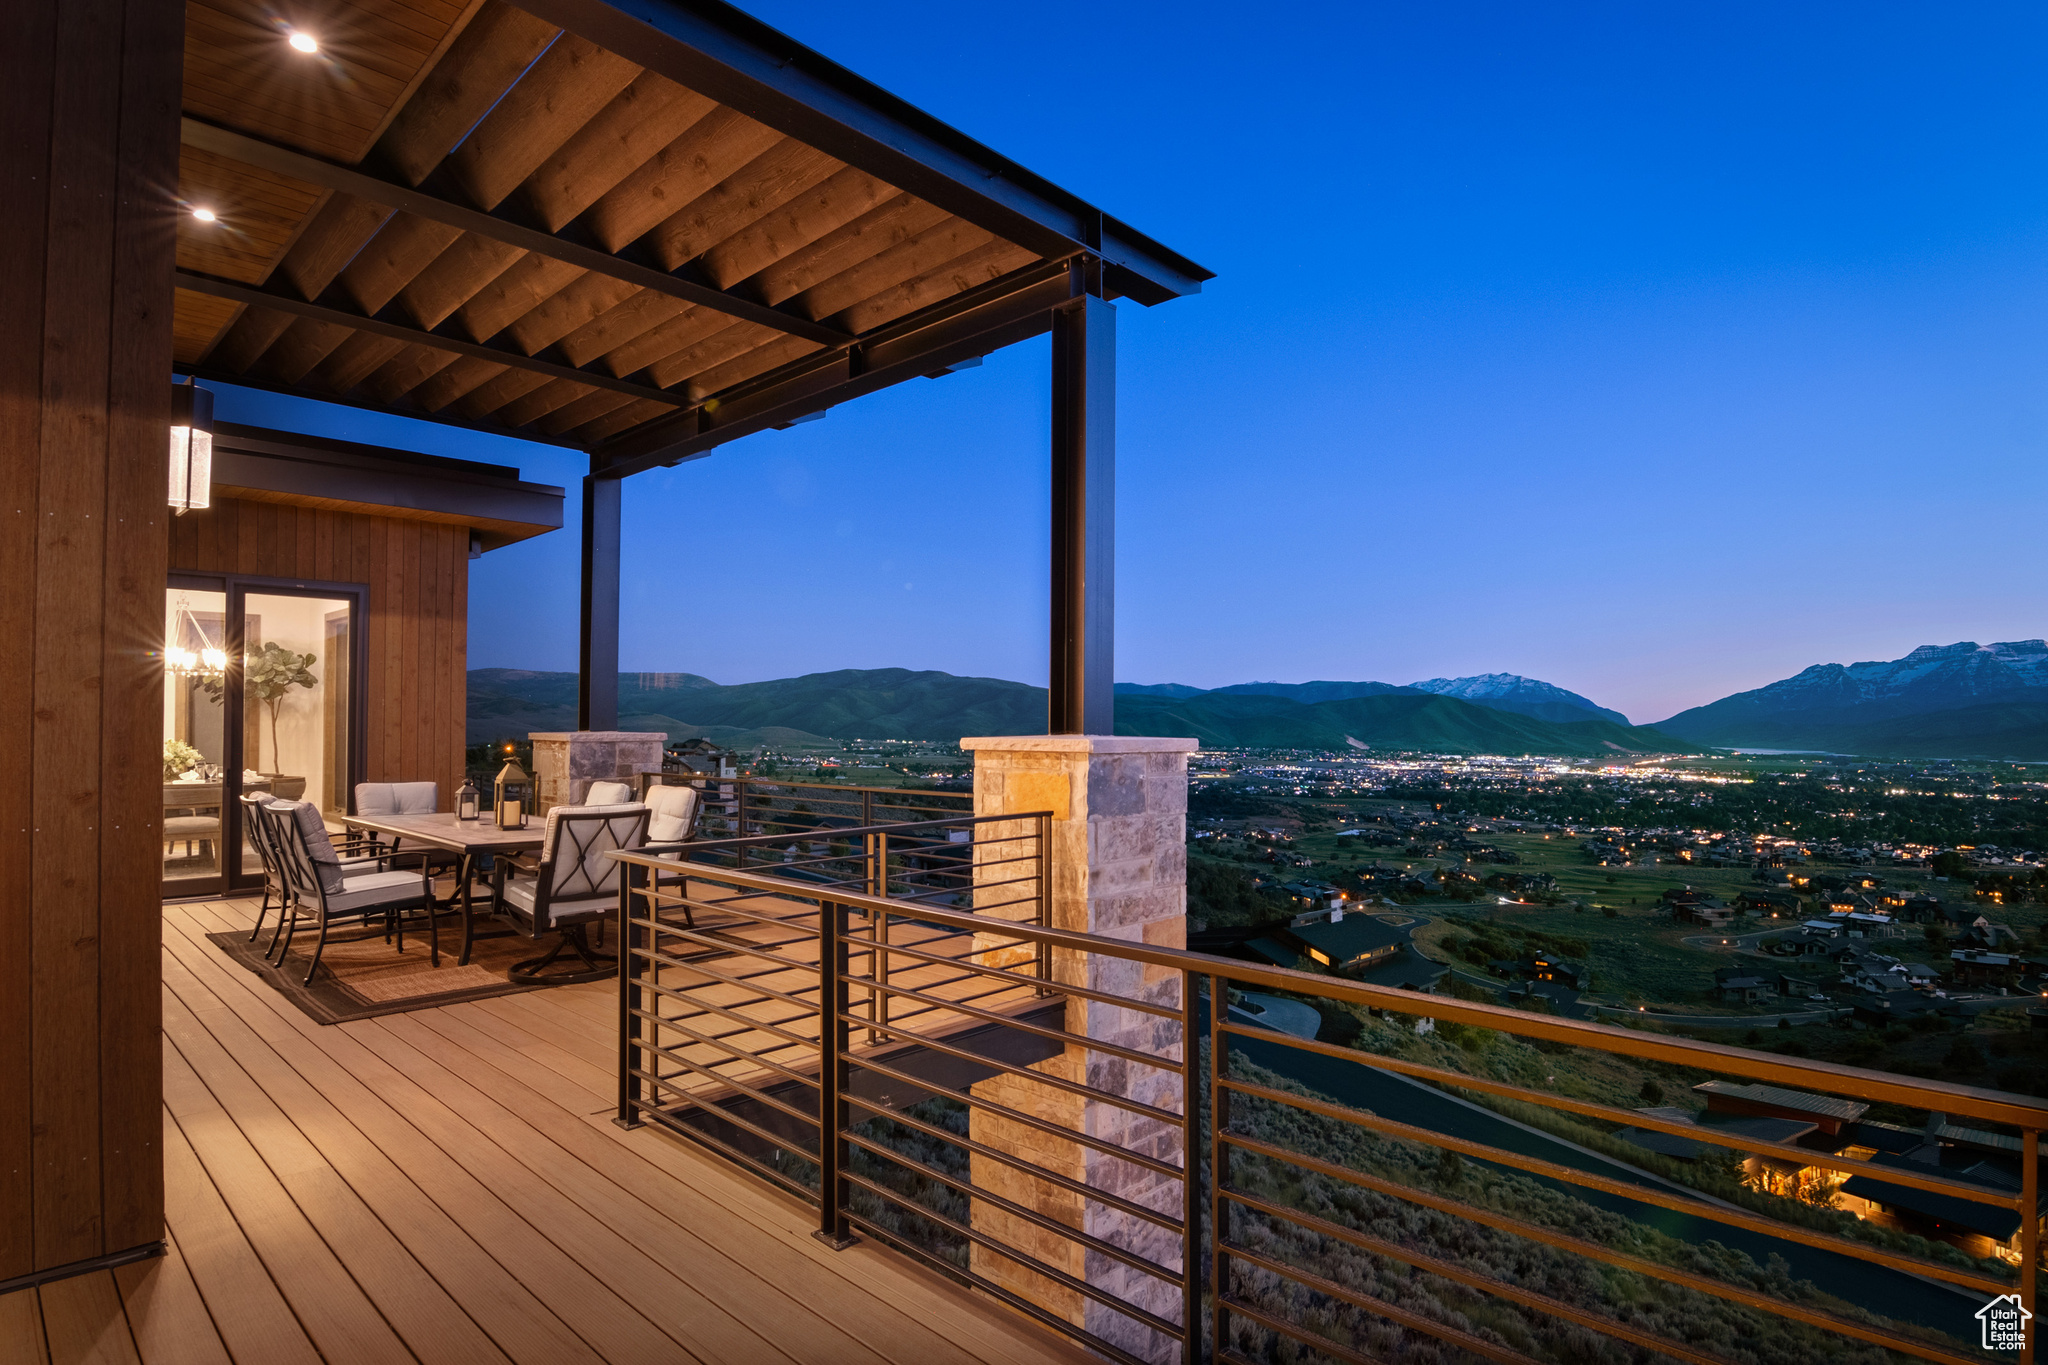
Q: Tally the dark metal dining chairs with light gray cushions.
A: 6